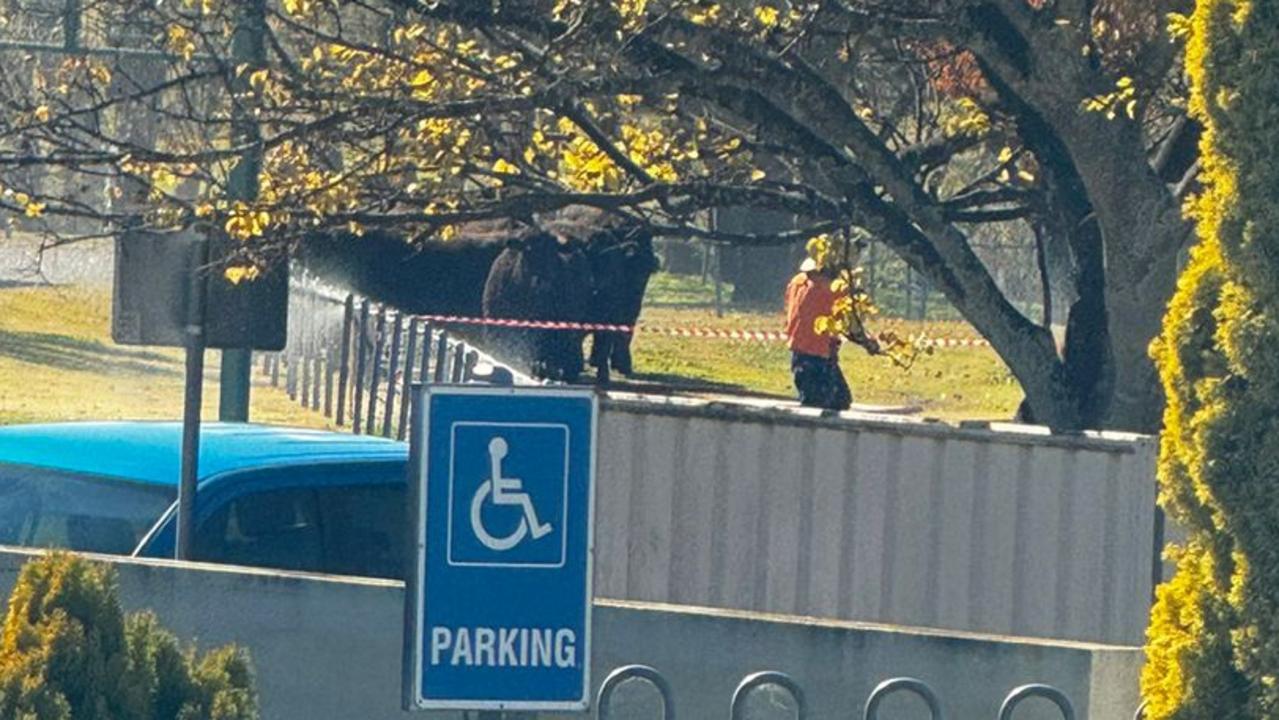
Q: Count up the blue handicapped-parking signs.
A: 1